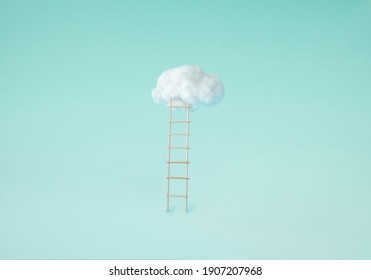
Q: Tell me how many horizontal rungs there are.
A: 7